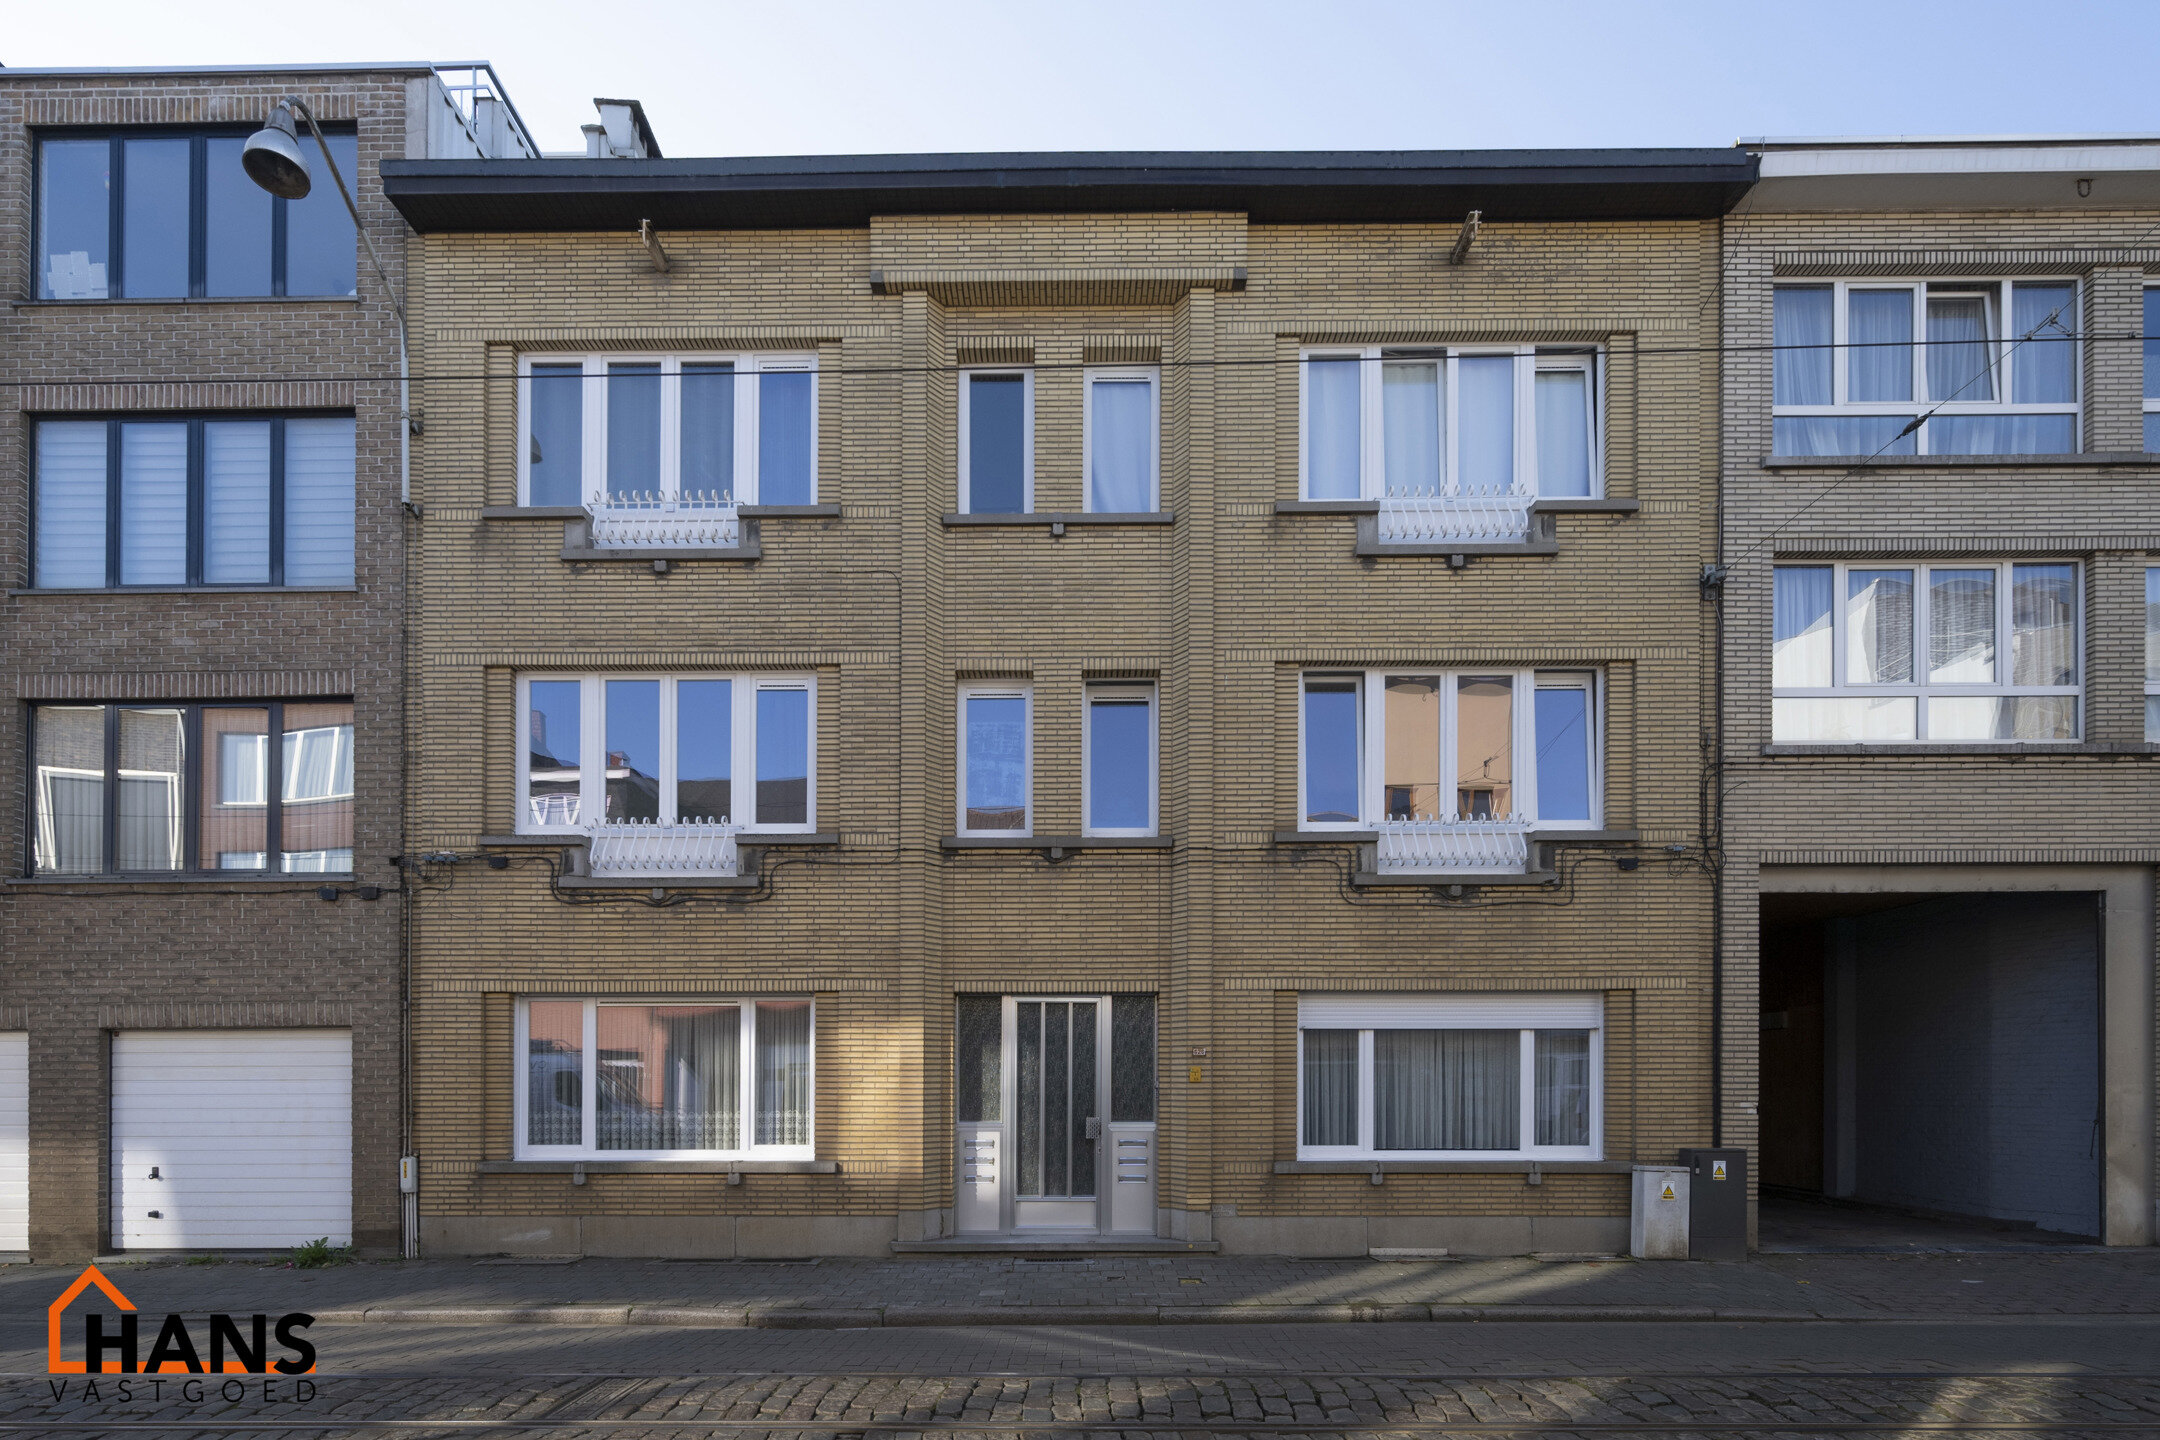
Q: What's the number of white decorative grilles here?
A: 4